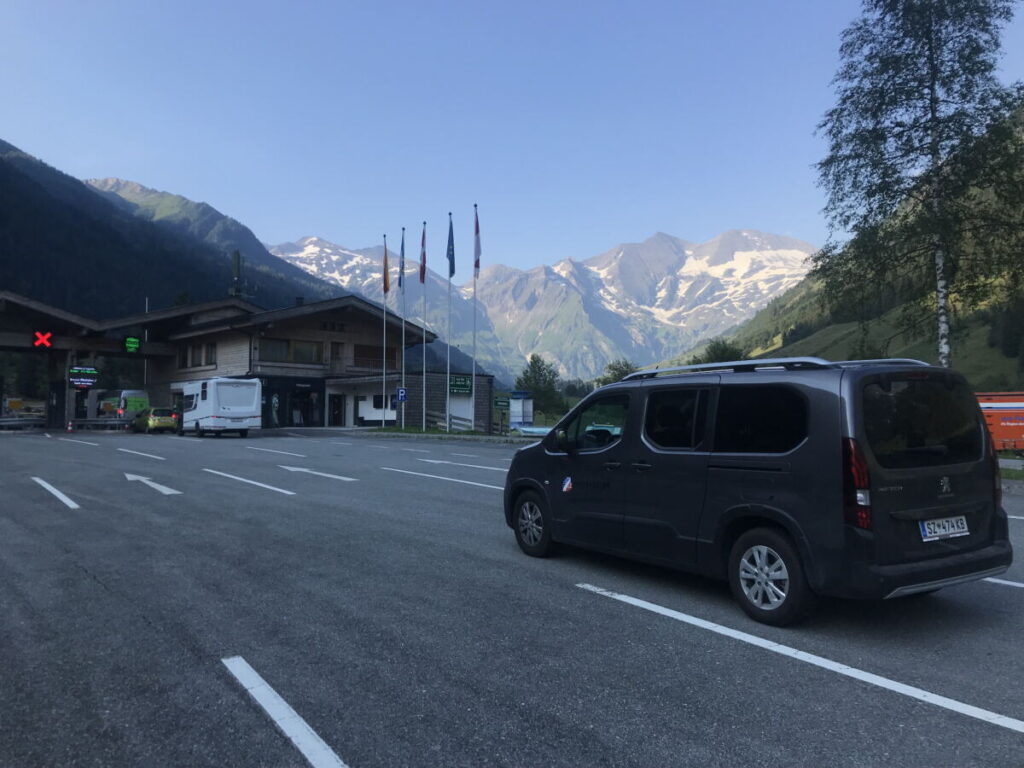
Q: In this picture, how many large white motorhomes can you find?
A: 1